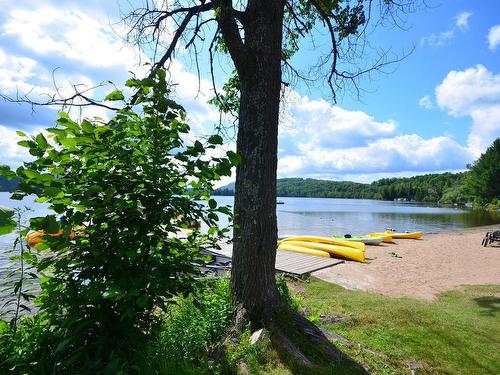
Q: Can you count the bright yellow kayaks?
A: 5